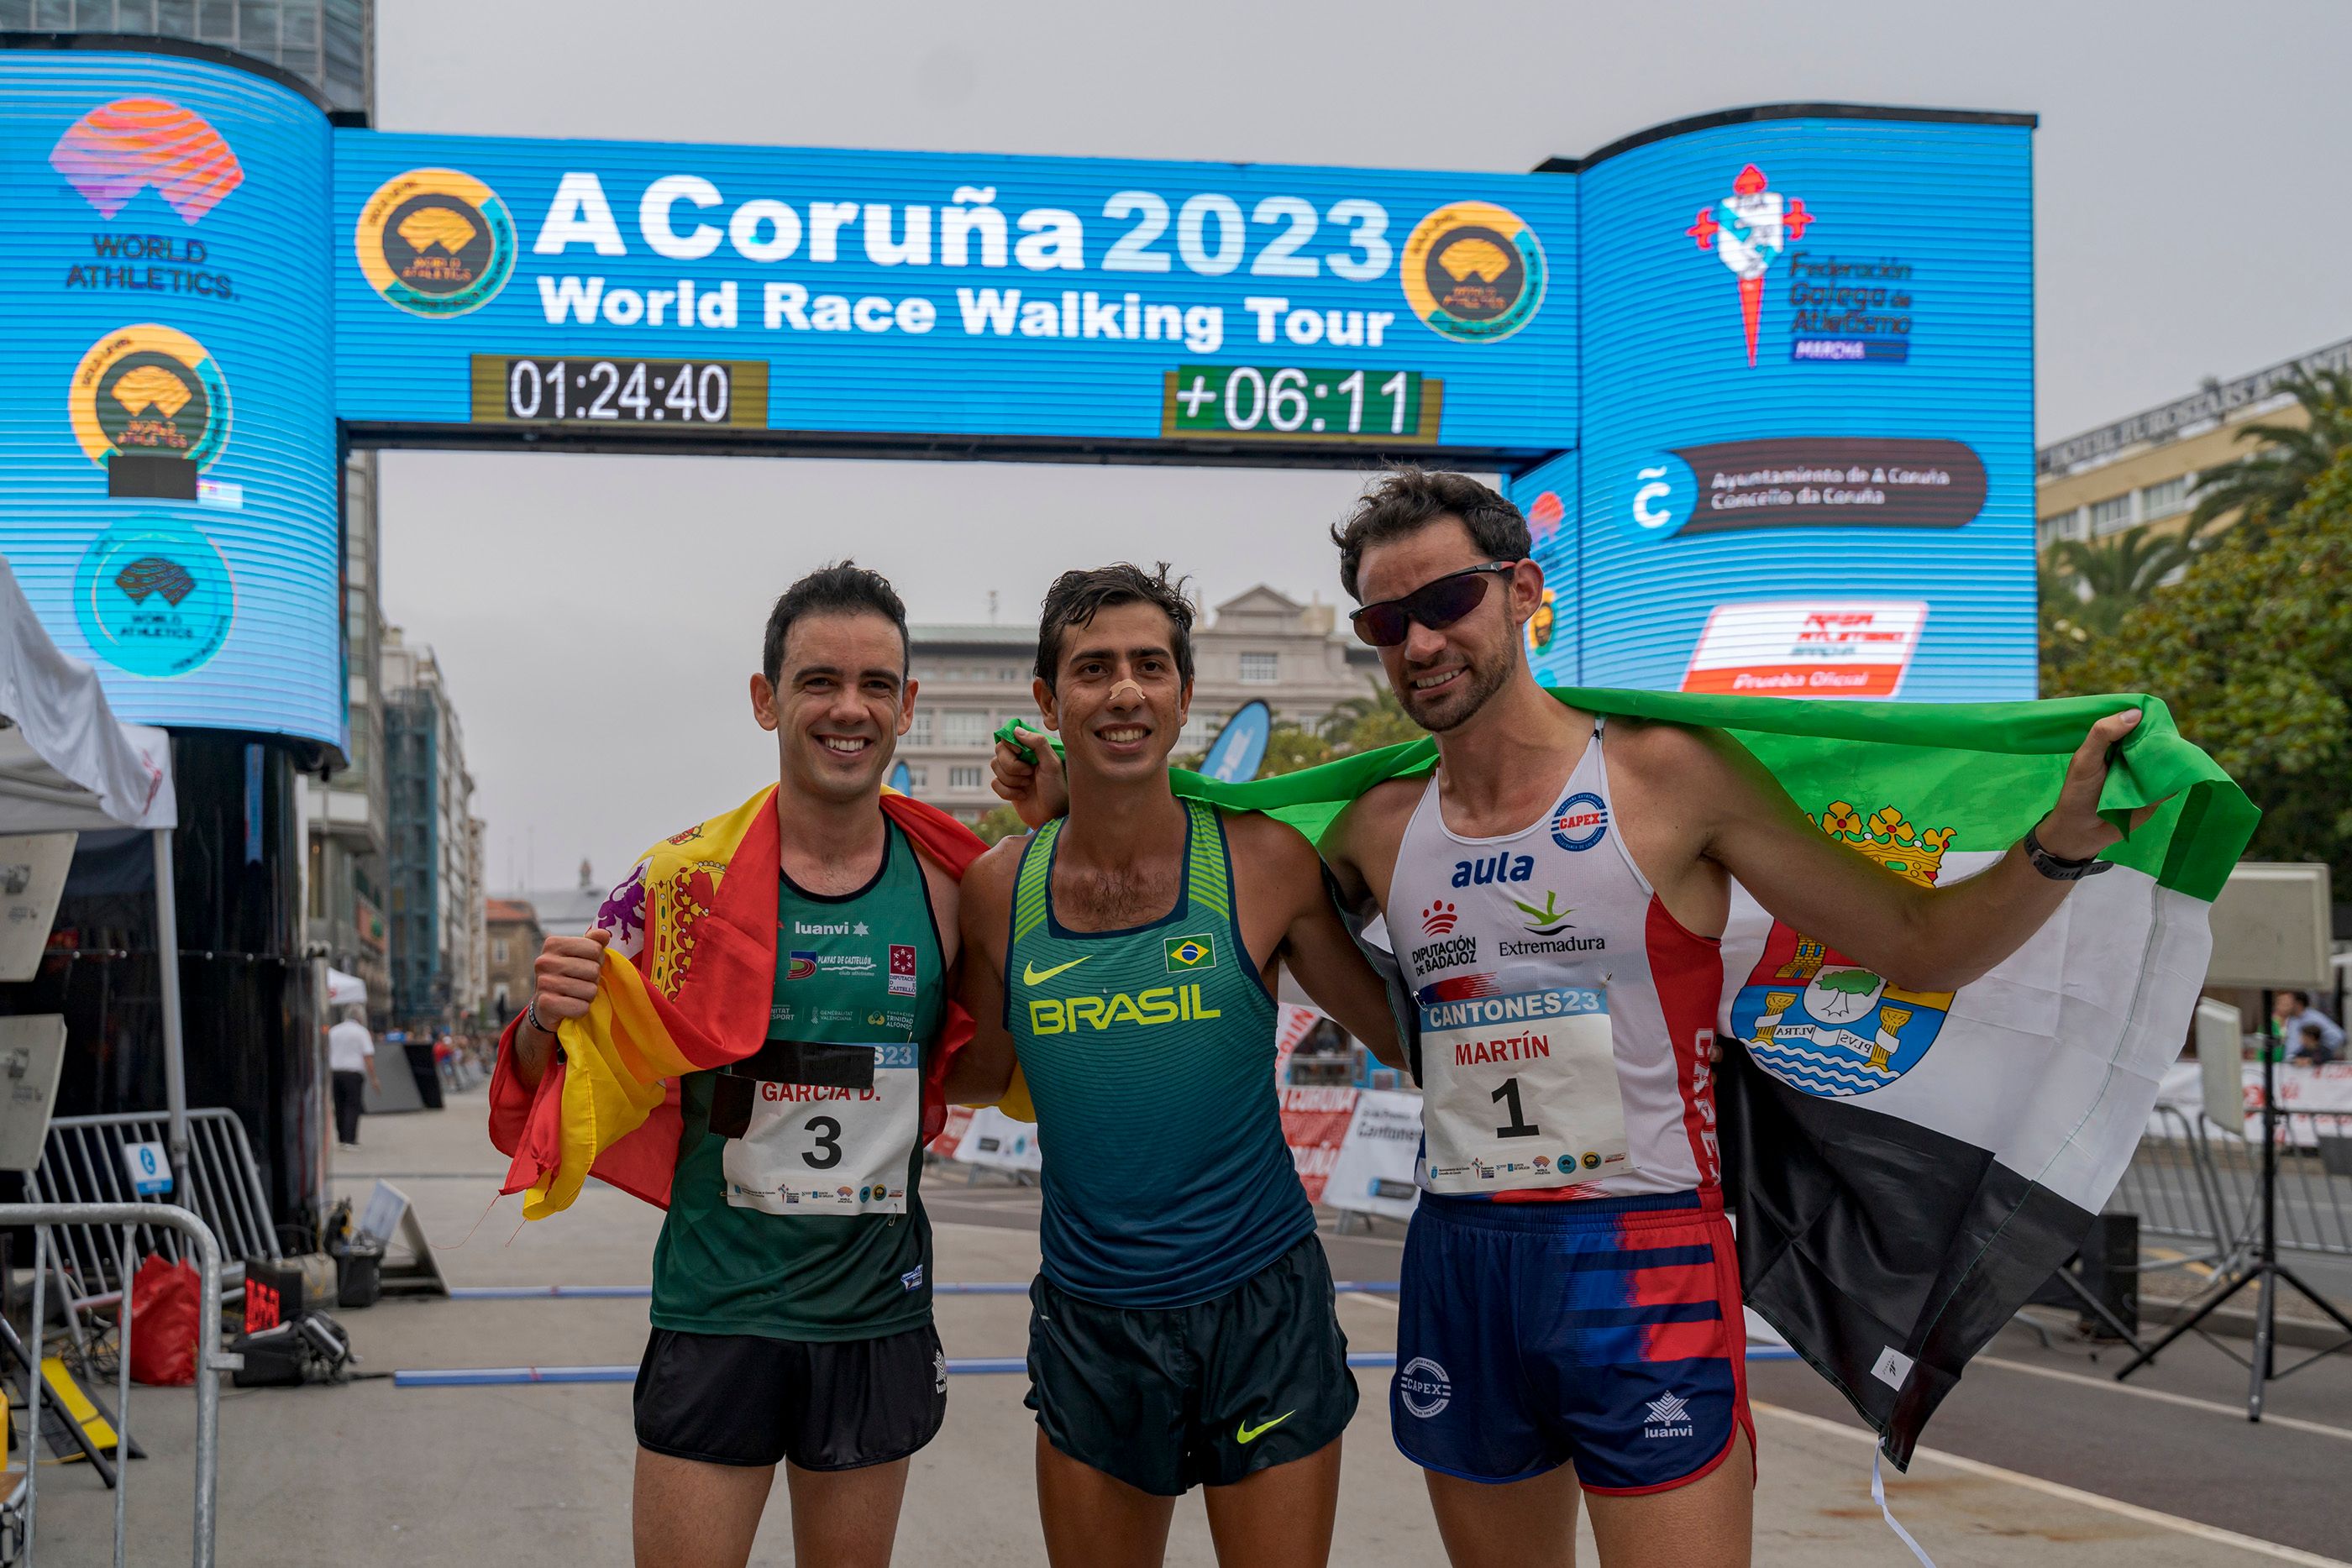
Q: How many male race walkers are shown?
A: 3